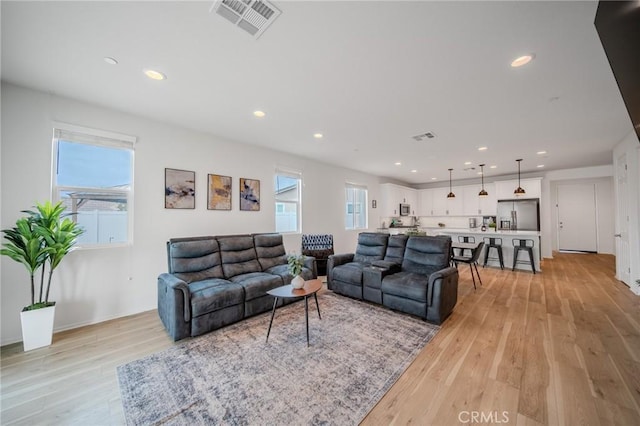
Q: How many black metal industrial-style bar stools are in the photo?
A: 3